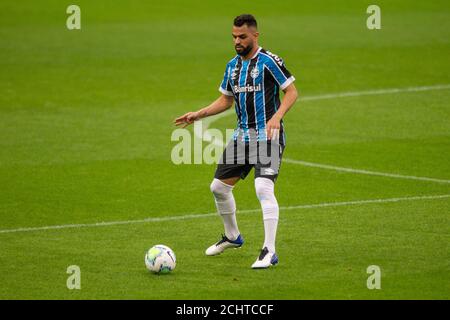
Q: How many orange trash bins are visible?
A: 0